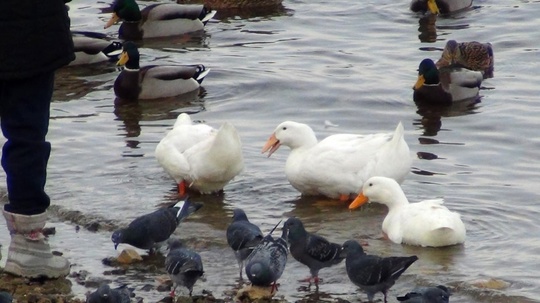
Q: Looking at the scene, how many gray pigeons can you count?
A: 8